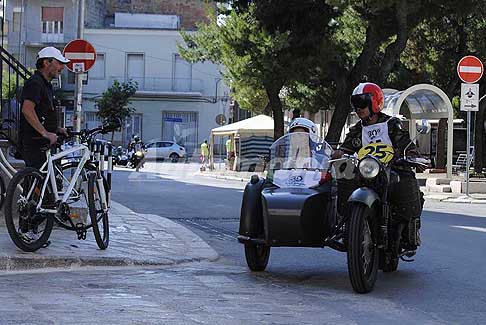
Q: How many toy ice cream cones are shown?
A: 0